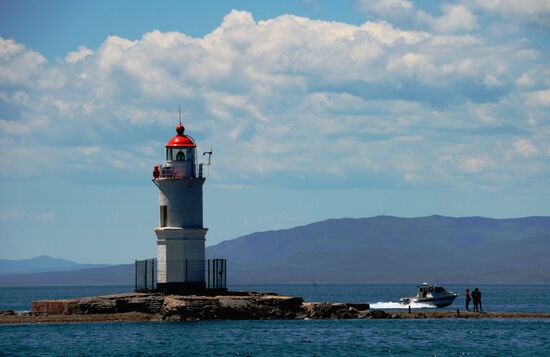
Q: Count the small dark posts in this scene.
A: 2